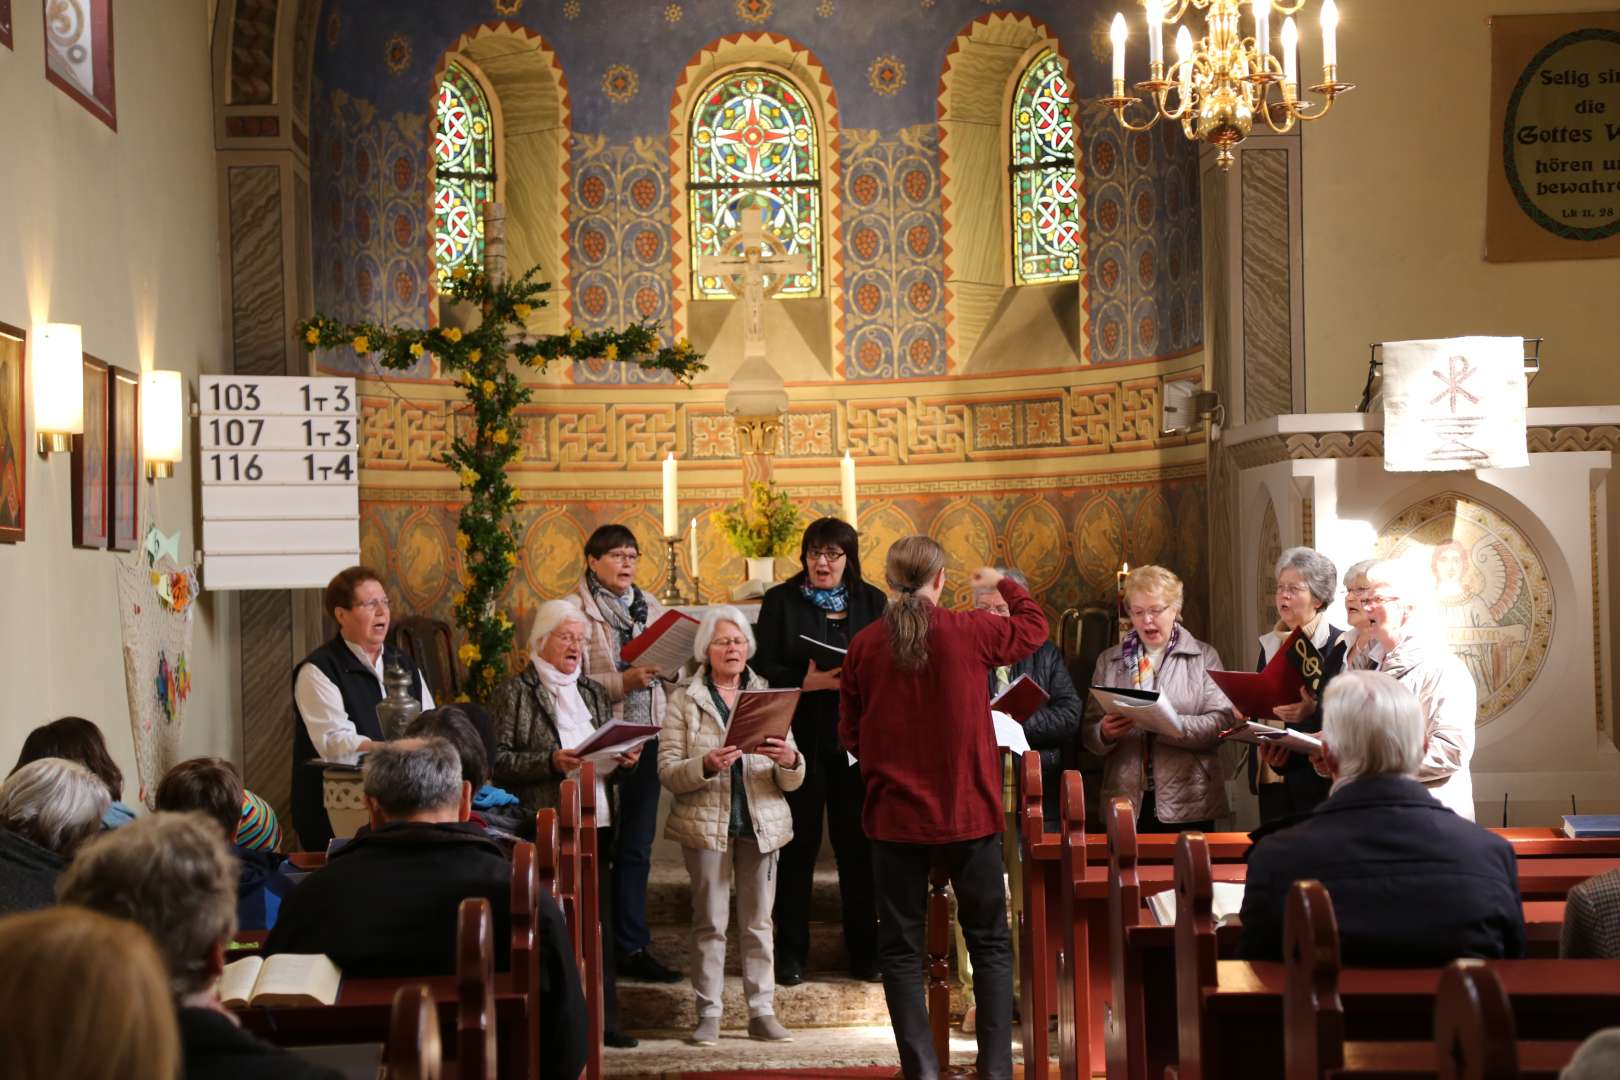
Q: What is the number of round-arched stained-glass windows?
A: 3